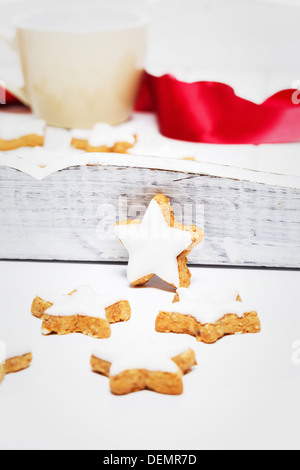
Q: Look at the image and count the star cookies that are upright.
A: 1